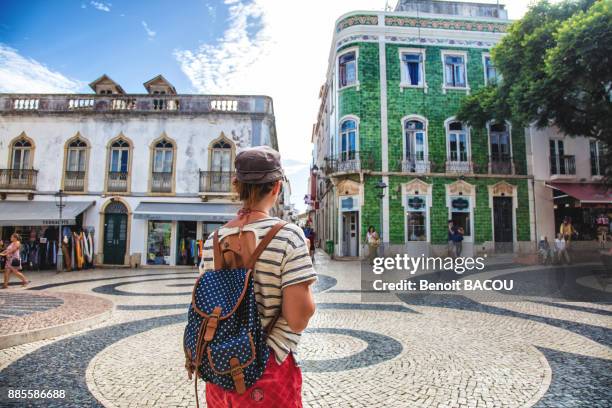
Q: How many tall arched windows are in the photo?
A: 9